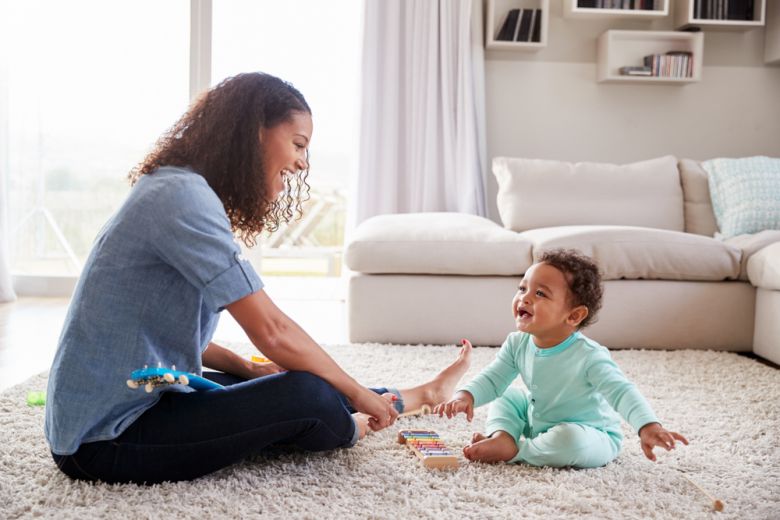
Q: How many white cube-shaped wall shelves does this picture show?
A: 4